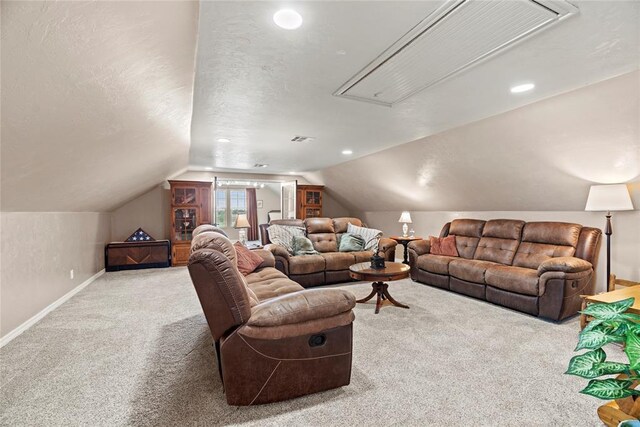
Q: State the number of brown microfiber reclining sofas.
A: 3